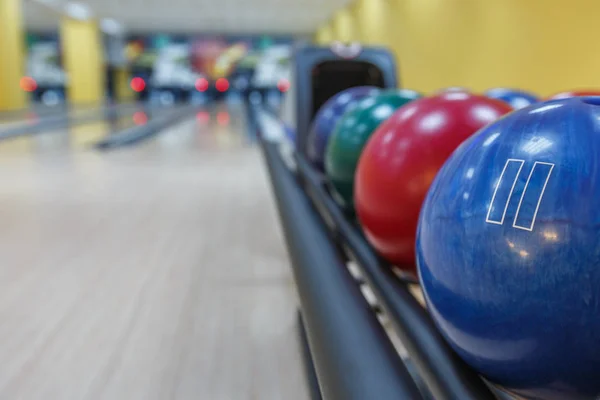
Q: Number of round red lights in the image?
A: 5